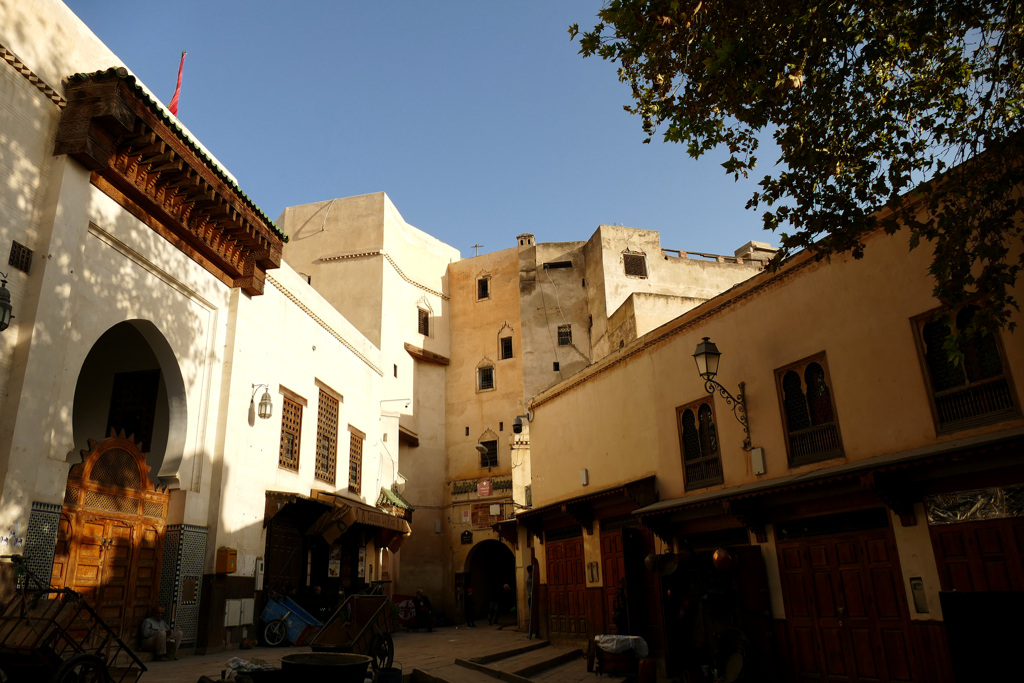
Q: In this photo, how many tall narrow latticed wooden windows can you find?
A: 3